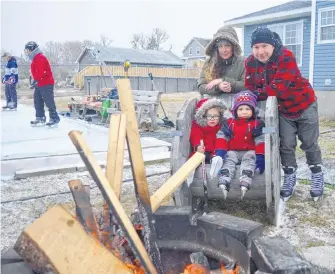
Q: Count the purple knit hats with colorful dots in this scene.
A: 1